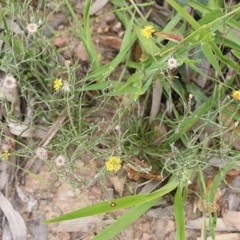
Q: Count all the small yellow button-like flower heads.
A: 5